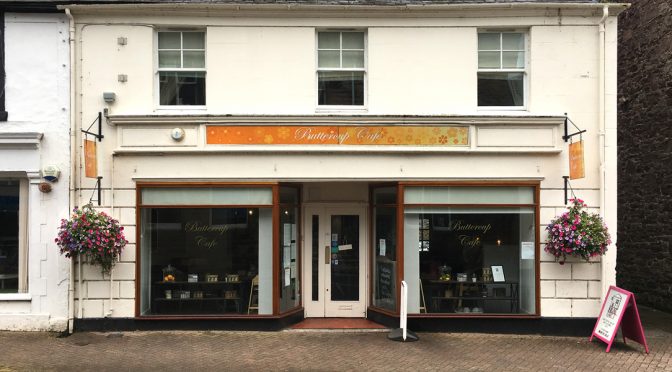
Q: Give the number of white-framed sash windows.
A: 3